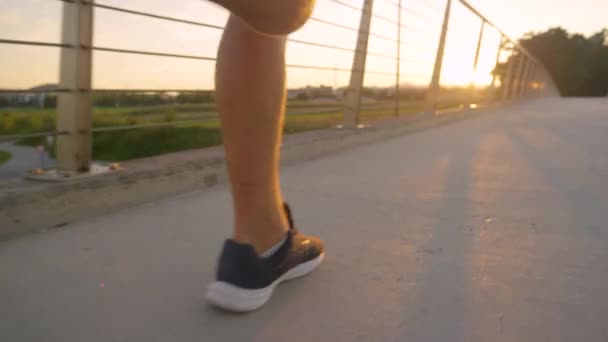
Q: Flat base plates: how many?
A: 1